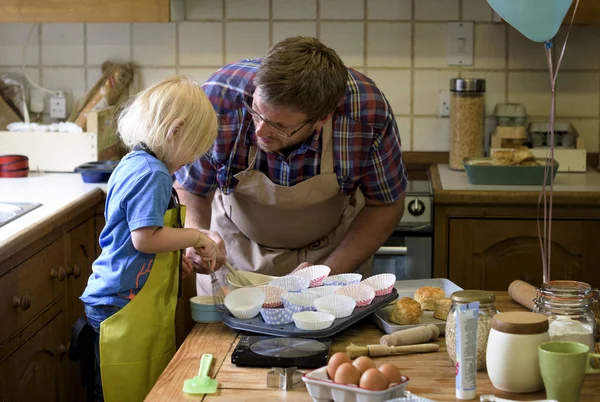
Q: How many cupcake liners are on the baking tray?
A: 12